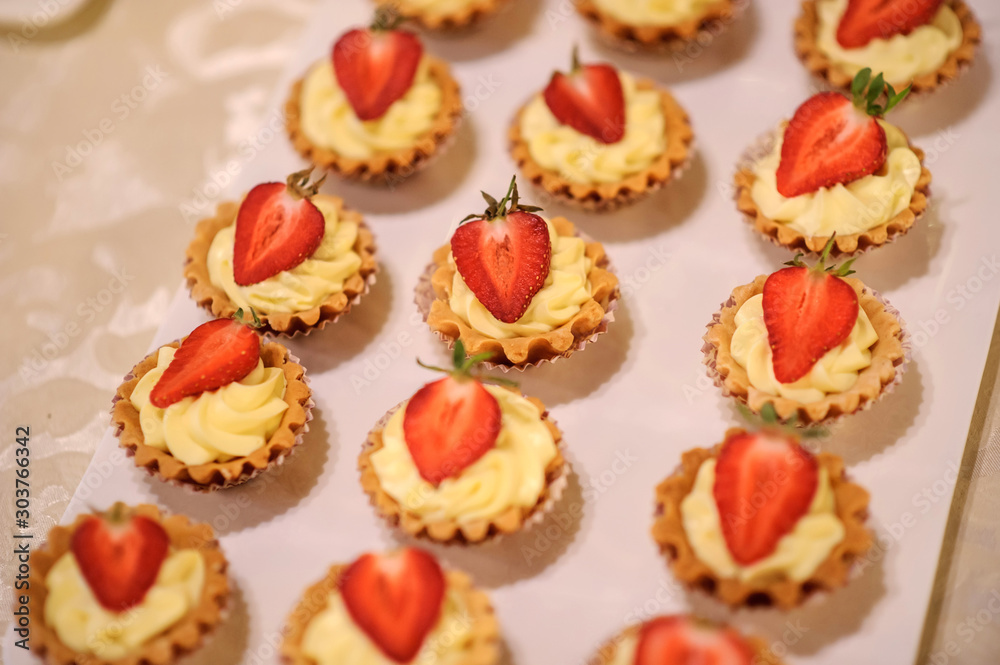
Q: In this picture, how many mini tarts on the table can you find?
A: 15